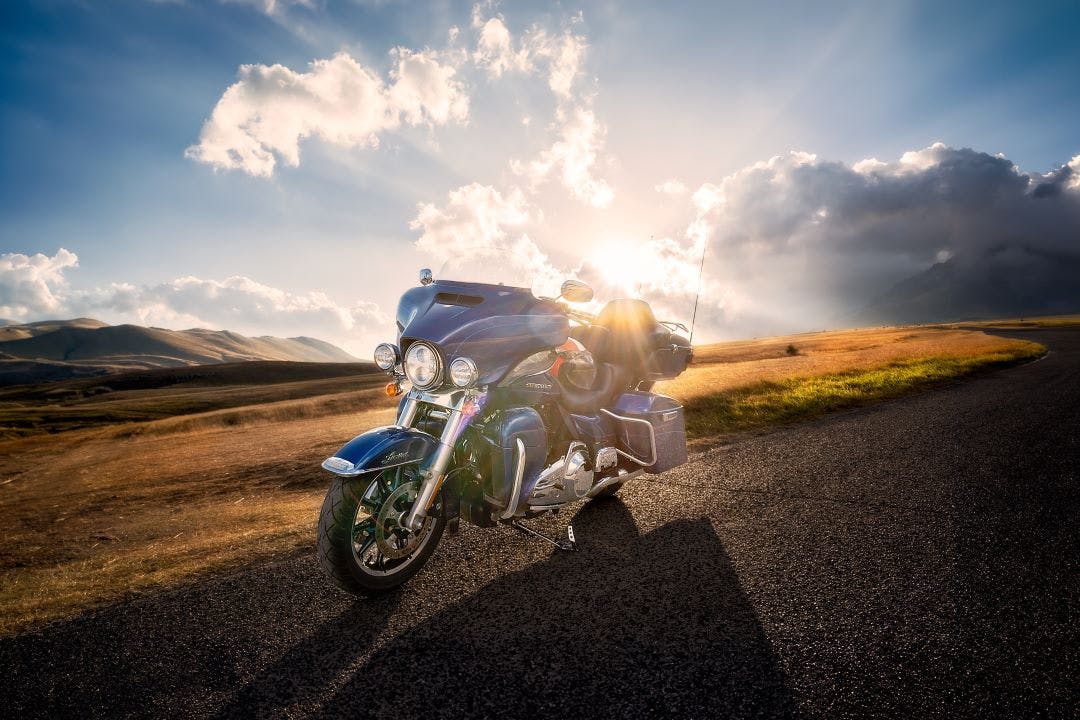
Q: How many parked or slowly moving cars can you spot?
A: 0